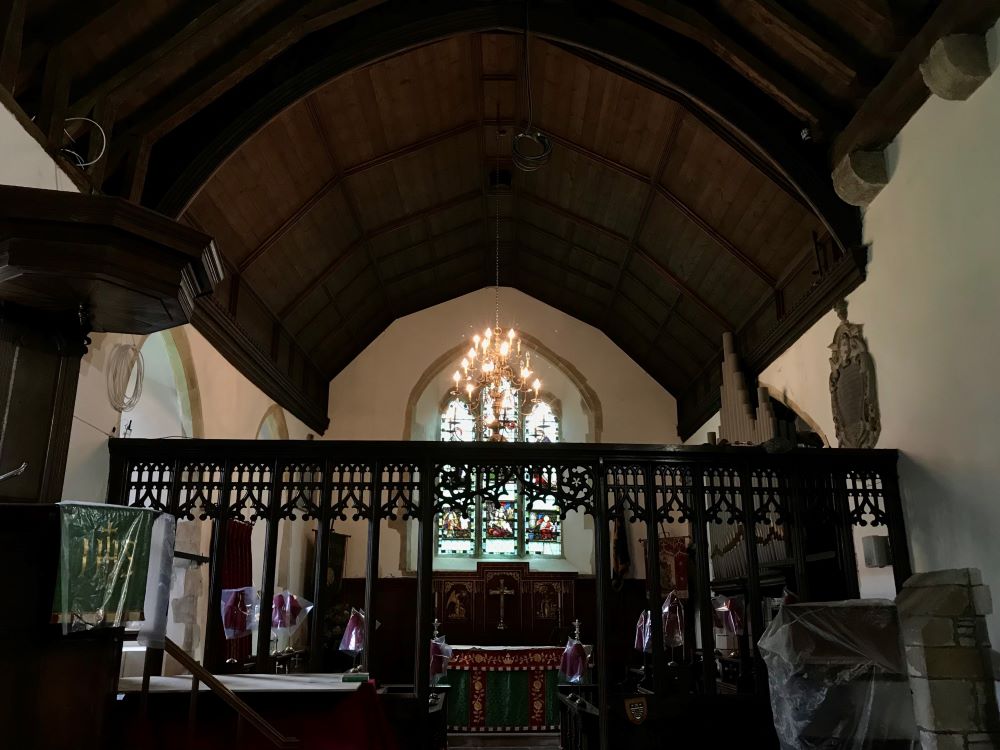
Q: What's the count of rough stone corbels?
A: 2